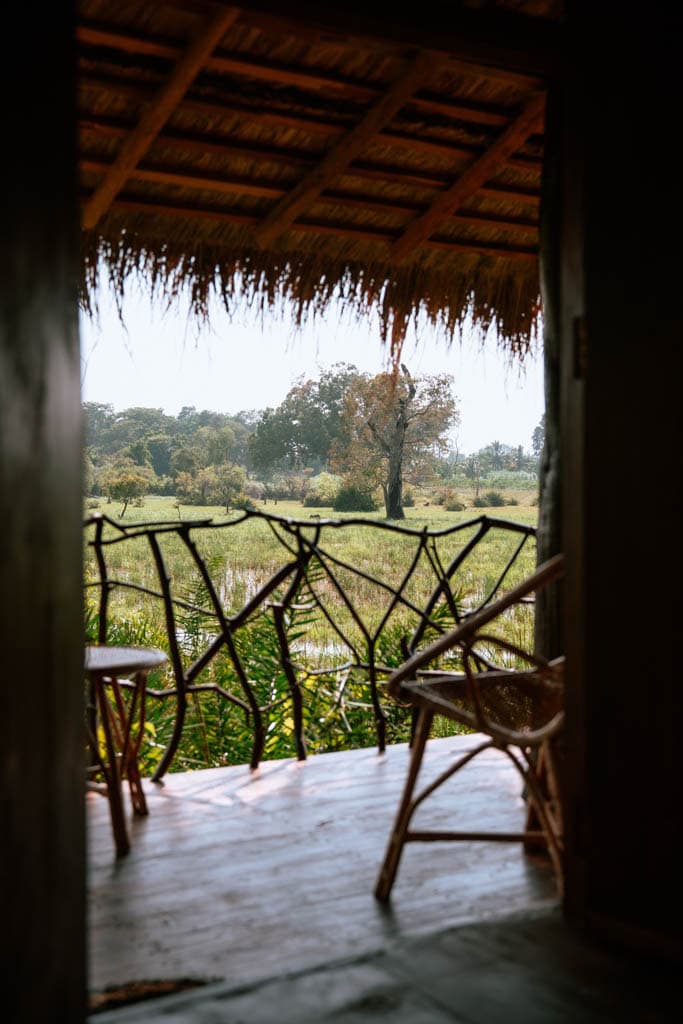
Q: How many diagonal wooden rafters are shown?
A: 3